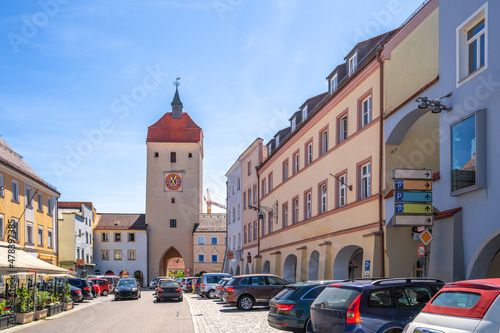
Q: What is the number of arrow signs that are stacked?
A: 5